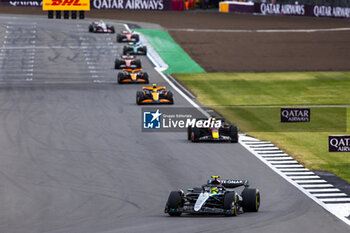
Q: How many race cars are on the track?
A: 8